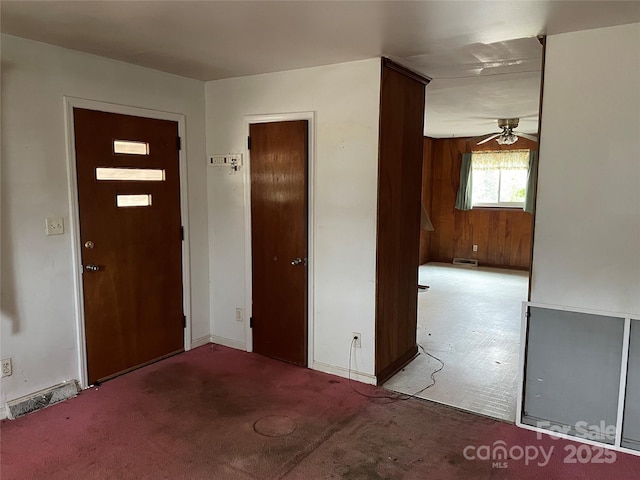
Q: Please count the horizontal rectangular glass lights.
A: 3